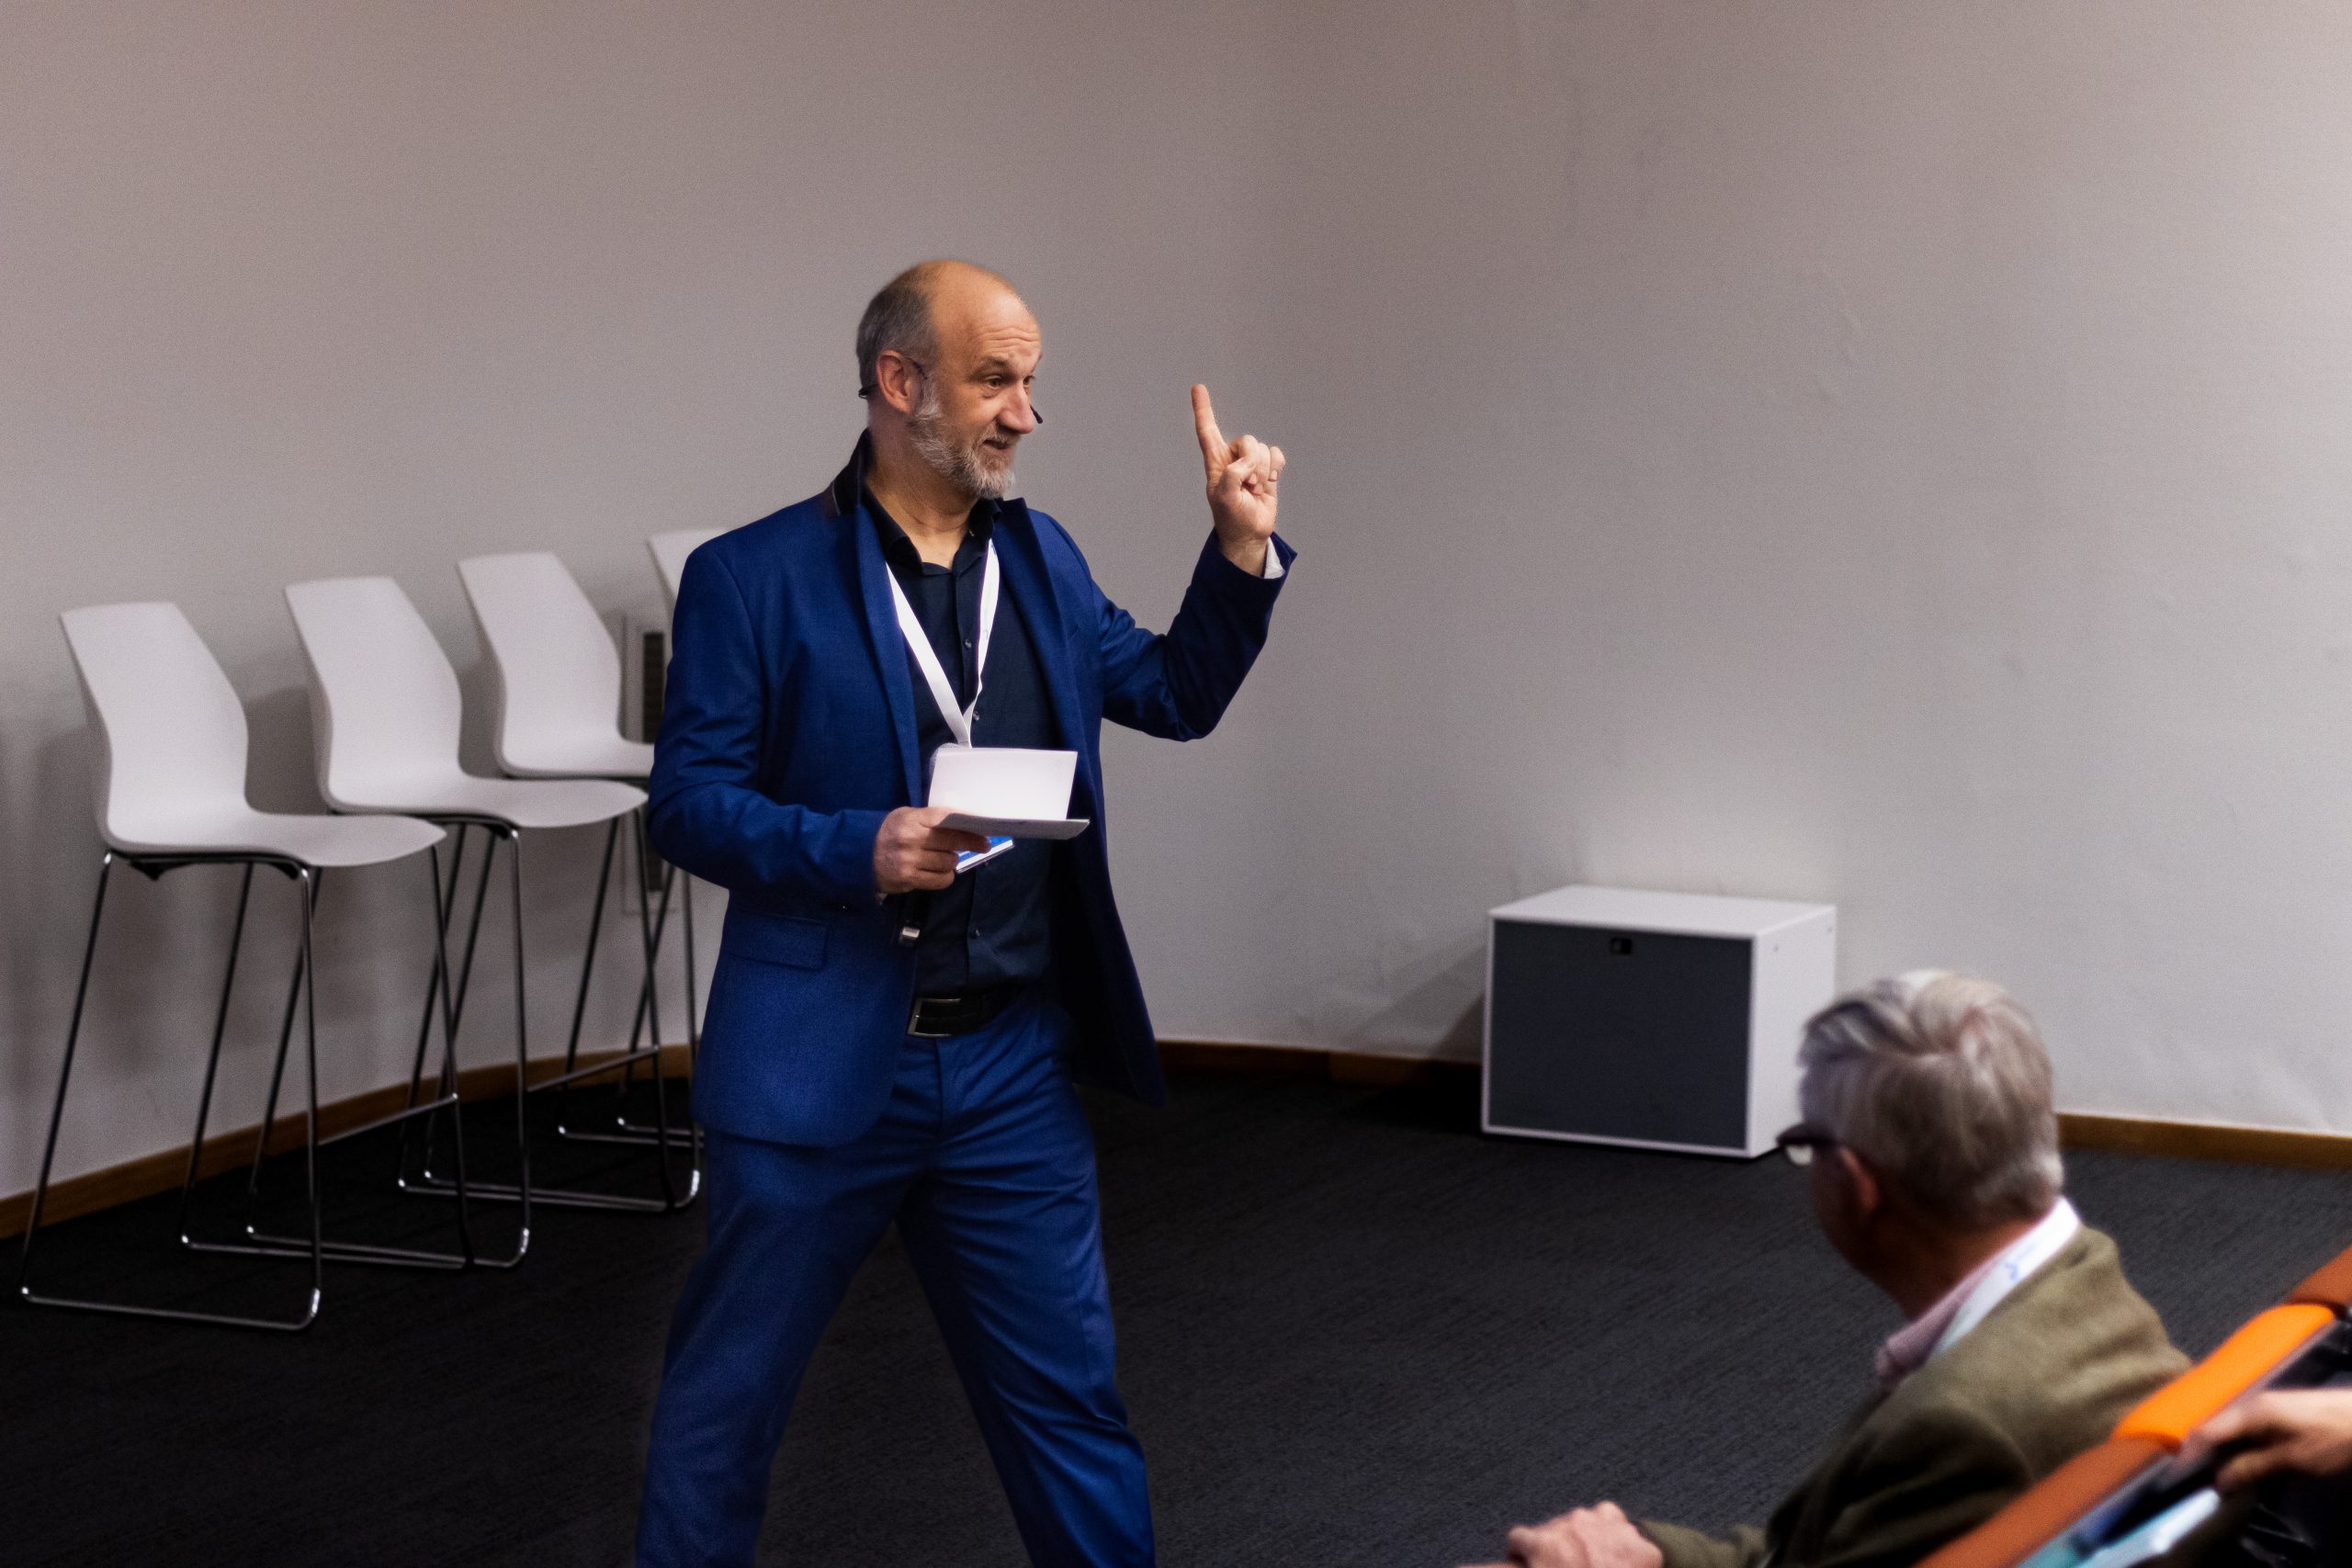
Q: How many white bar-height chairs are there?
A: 4